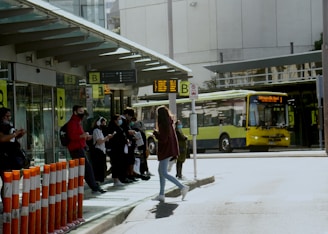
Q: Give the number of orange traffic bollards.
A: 12